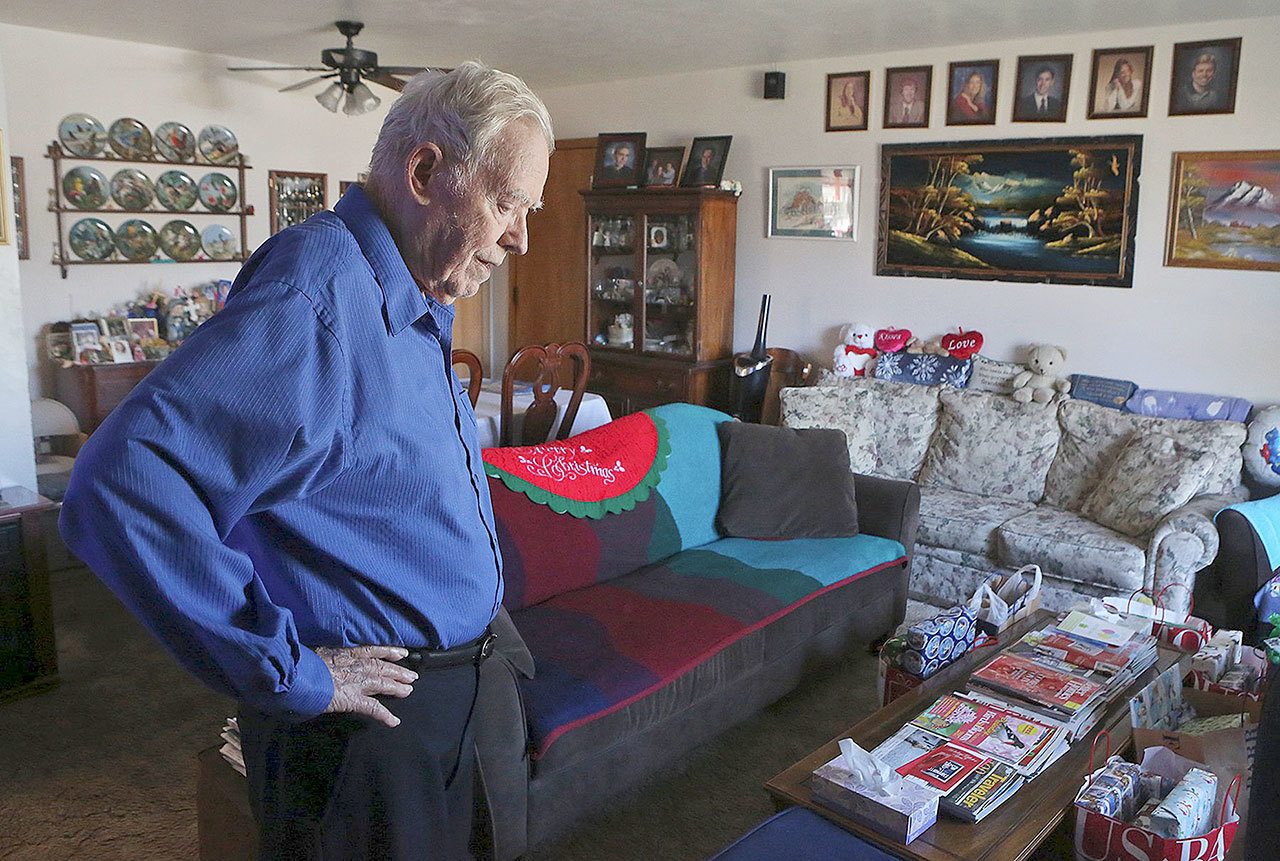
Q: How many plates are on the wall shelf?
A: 12